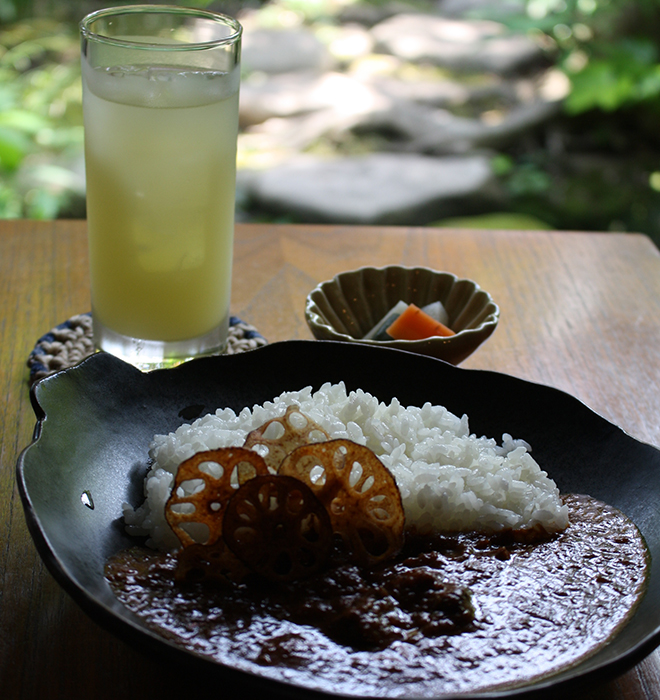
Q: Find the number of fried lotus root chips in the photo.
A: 5